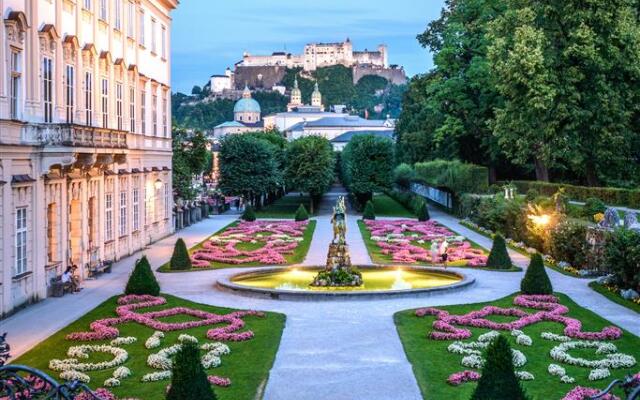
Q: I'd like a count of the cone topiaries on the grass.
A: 10